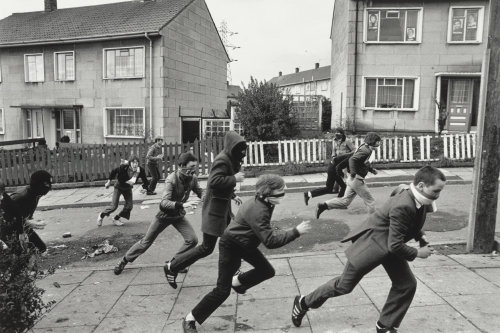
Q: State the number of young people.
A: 9